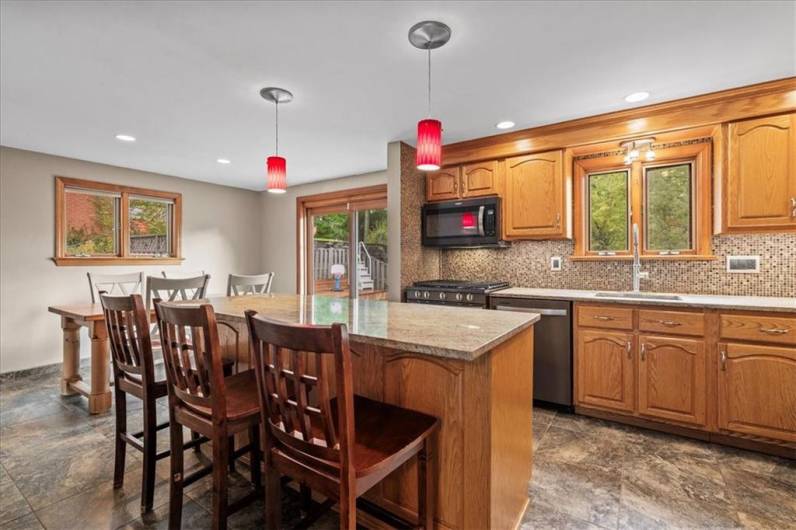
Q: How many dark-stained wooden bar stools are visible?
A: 3